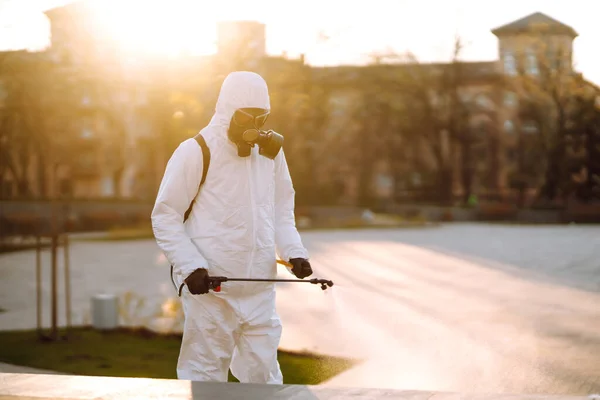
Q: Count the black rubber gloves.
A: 2